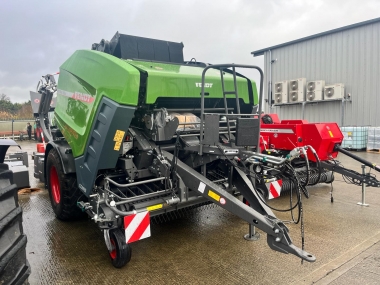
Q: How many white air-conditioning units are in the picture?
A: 4